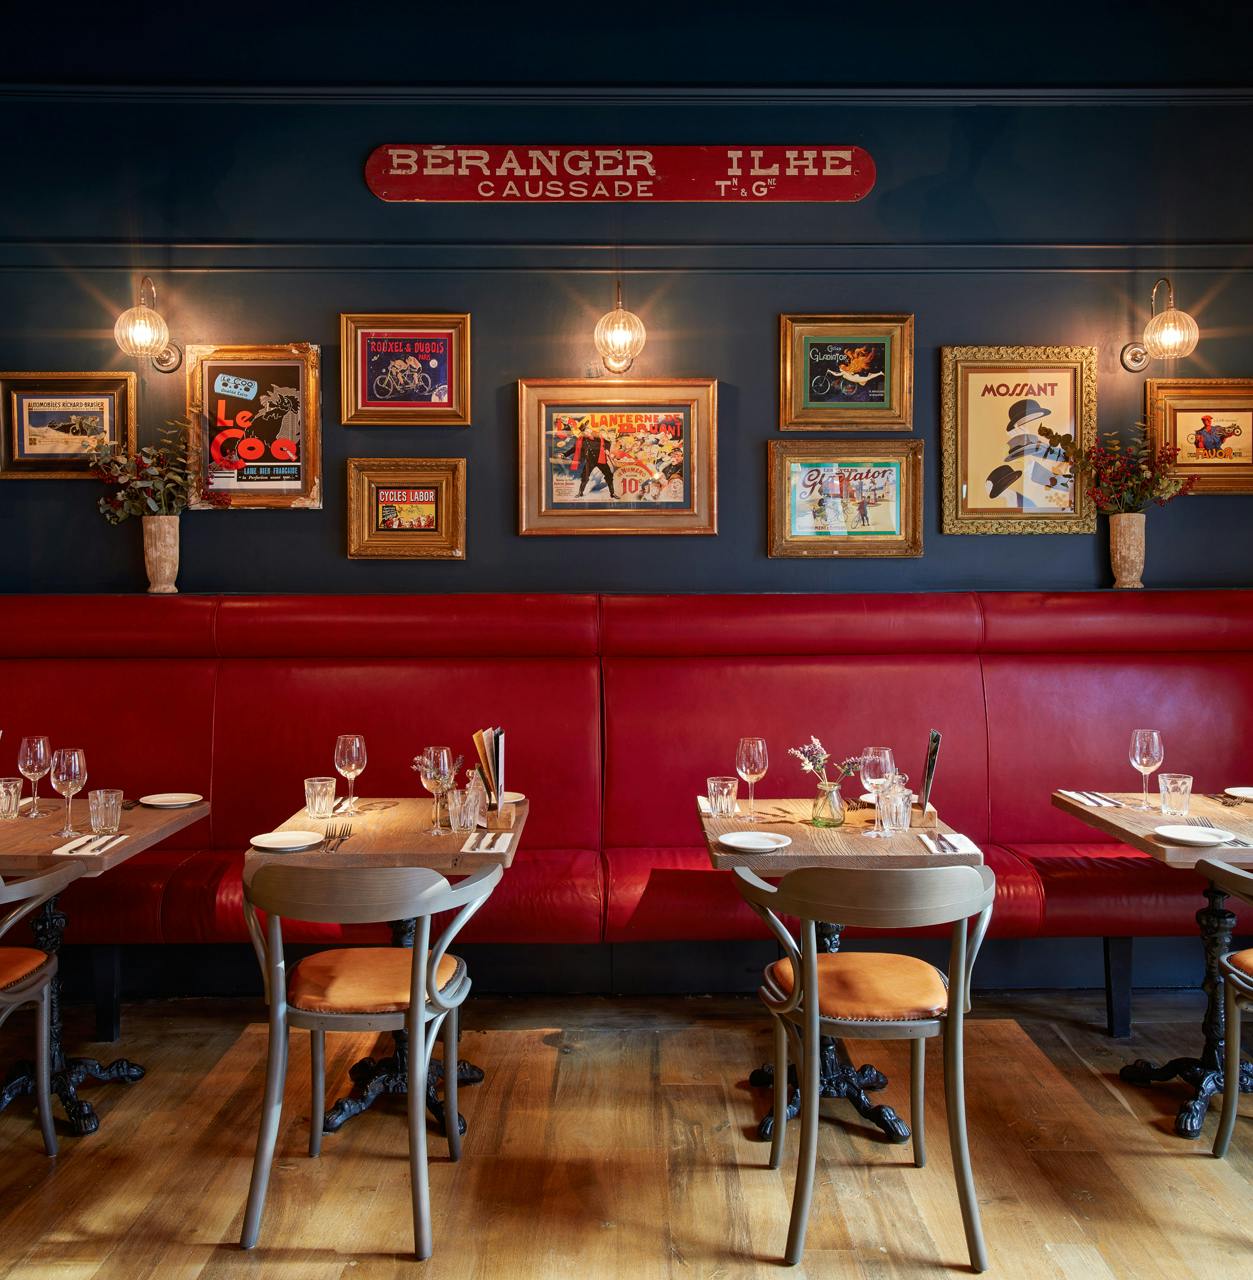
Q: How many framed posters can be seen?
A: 9